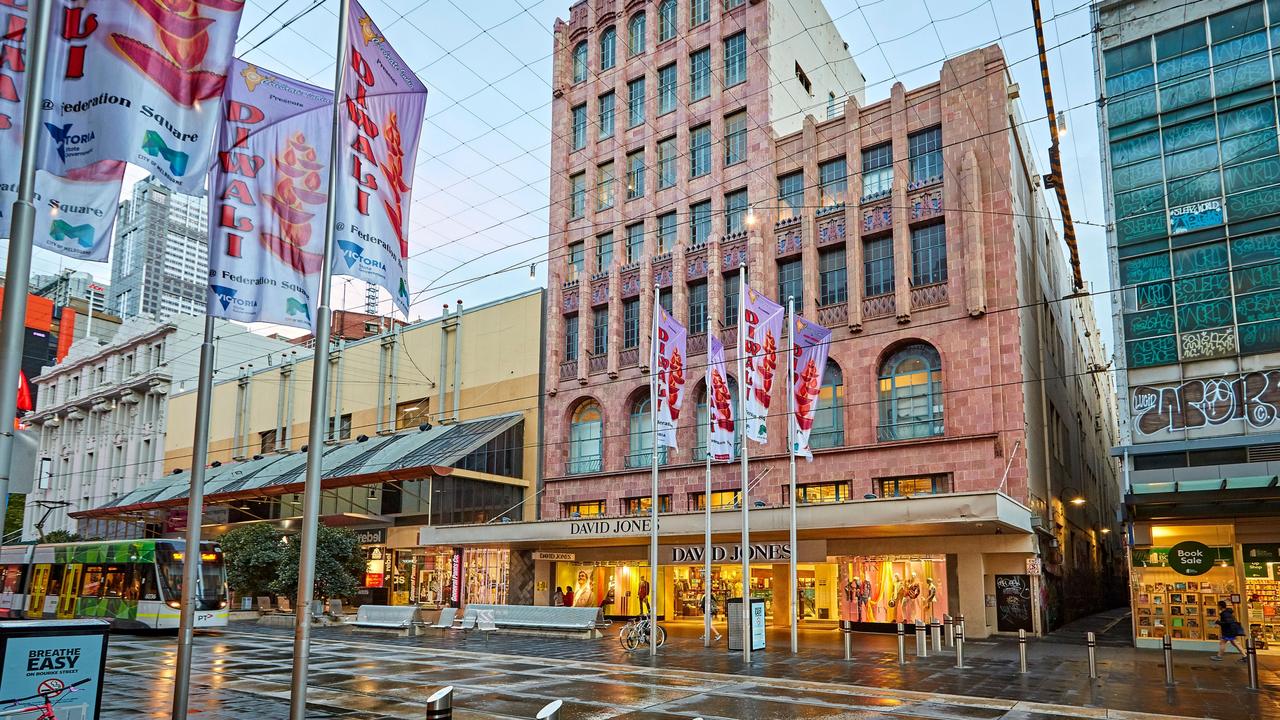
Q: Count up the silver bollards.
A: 13